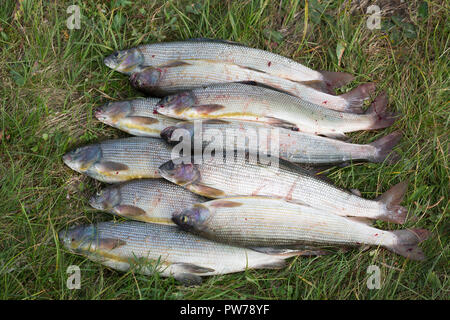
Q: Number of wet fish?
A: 10